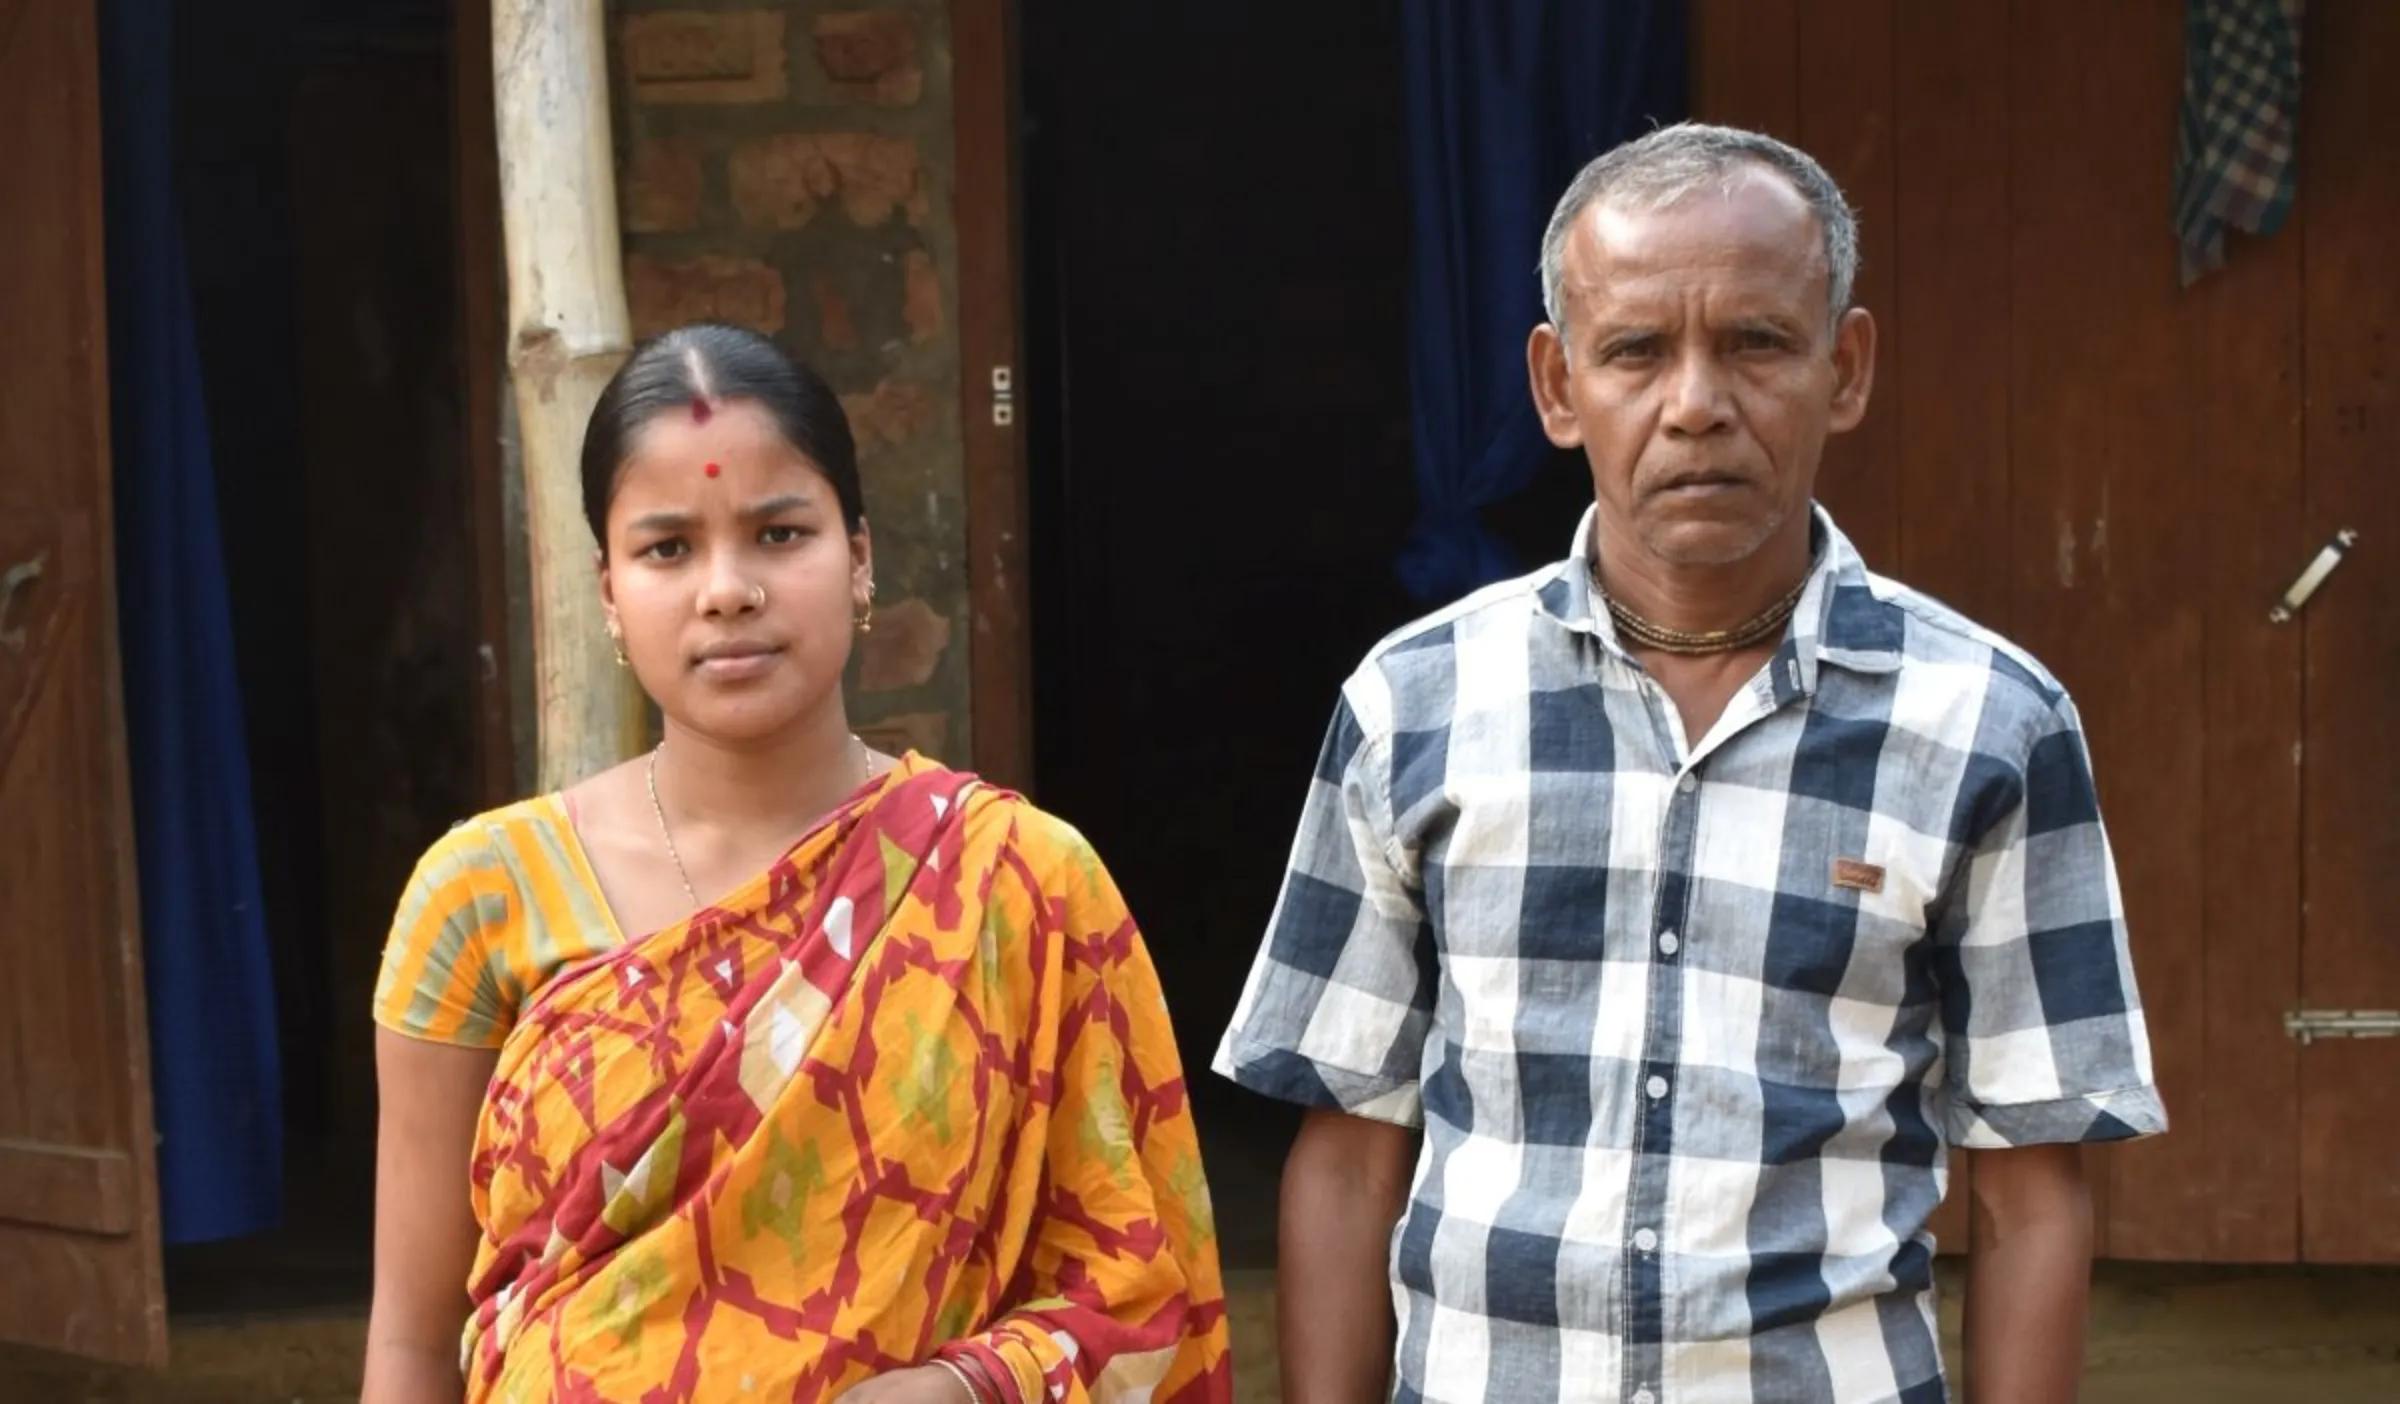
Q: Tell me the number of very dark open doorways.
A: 2